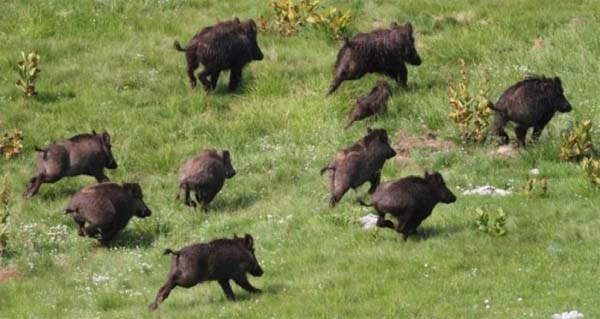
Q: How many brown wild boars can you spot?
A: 10